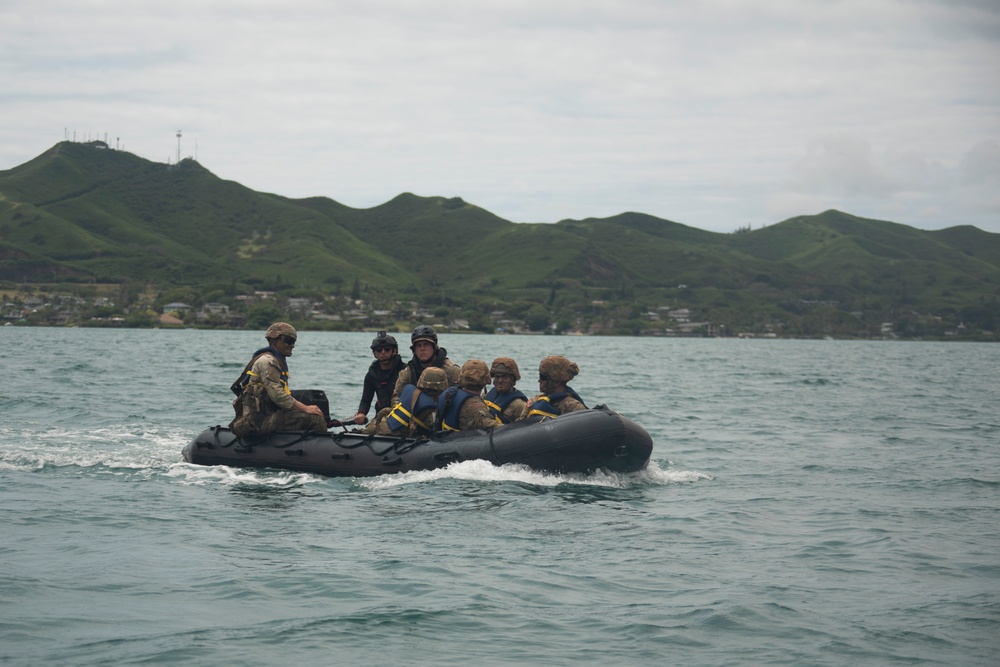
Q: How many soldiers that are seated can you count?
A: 7